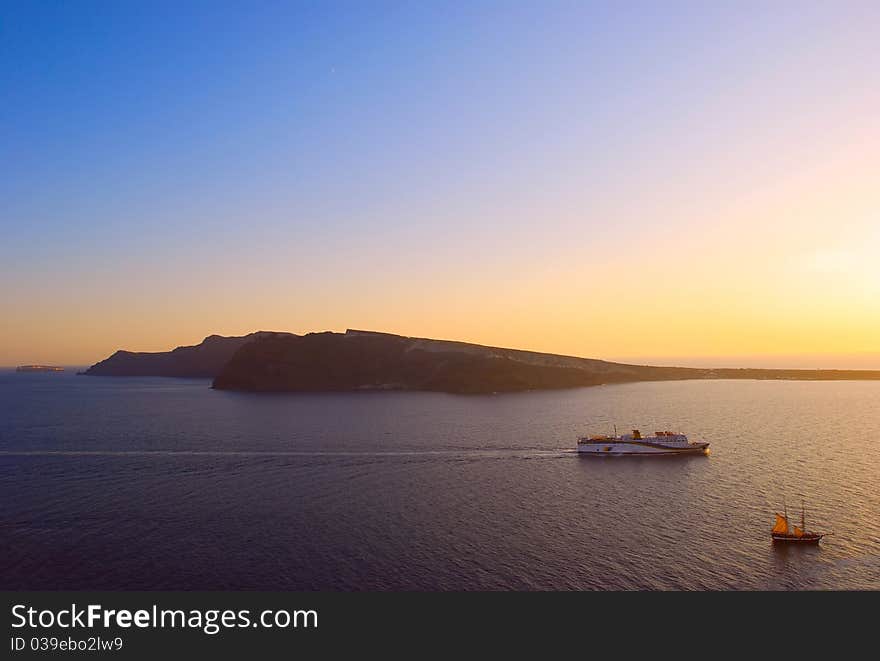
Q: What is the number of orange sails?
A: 2